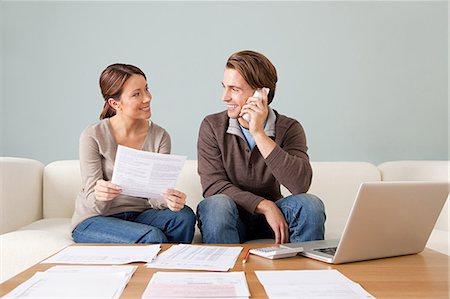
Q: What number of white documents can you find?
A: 6